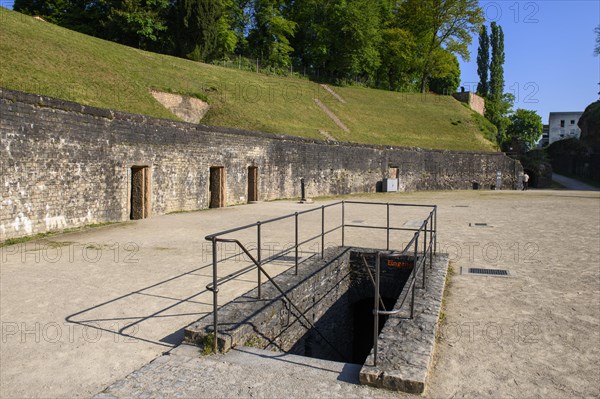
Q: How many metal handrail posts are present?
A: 11